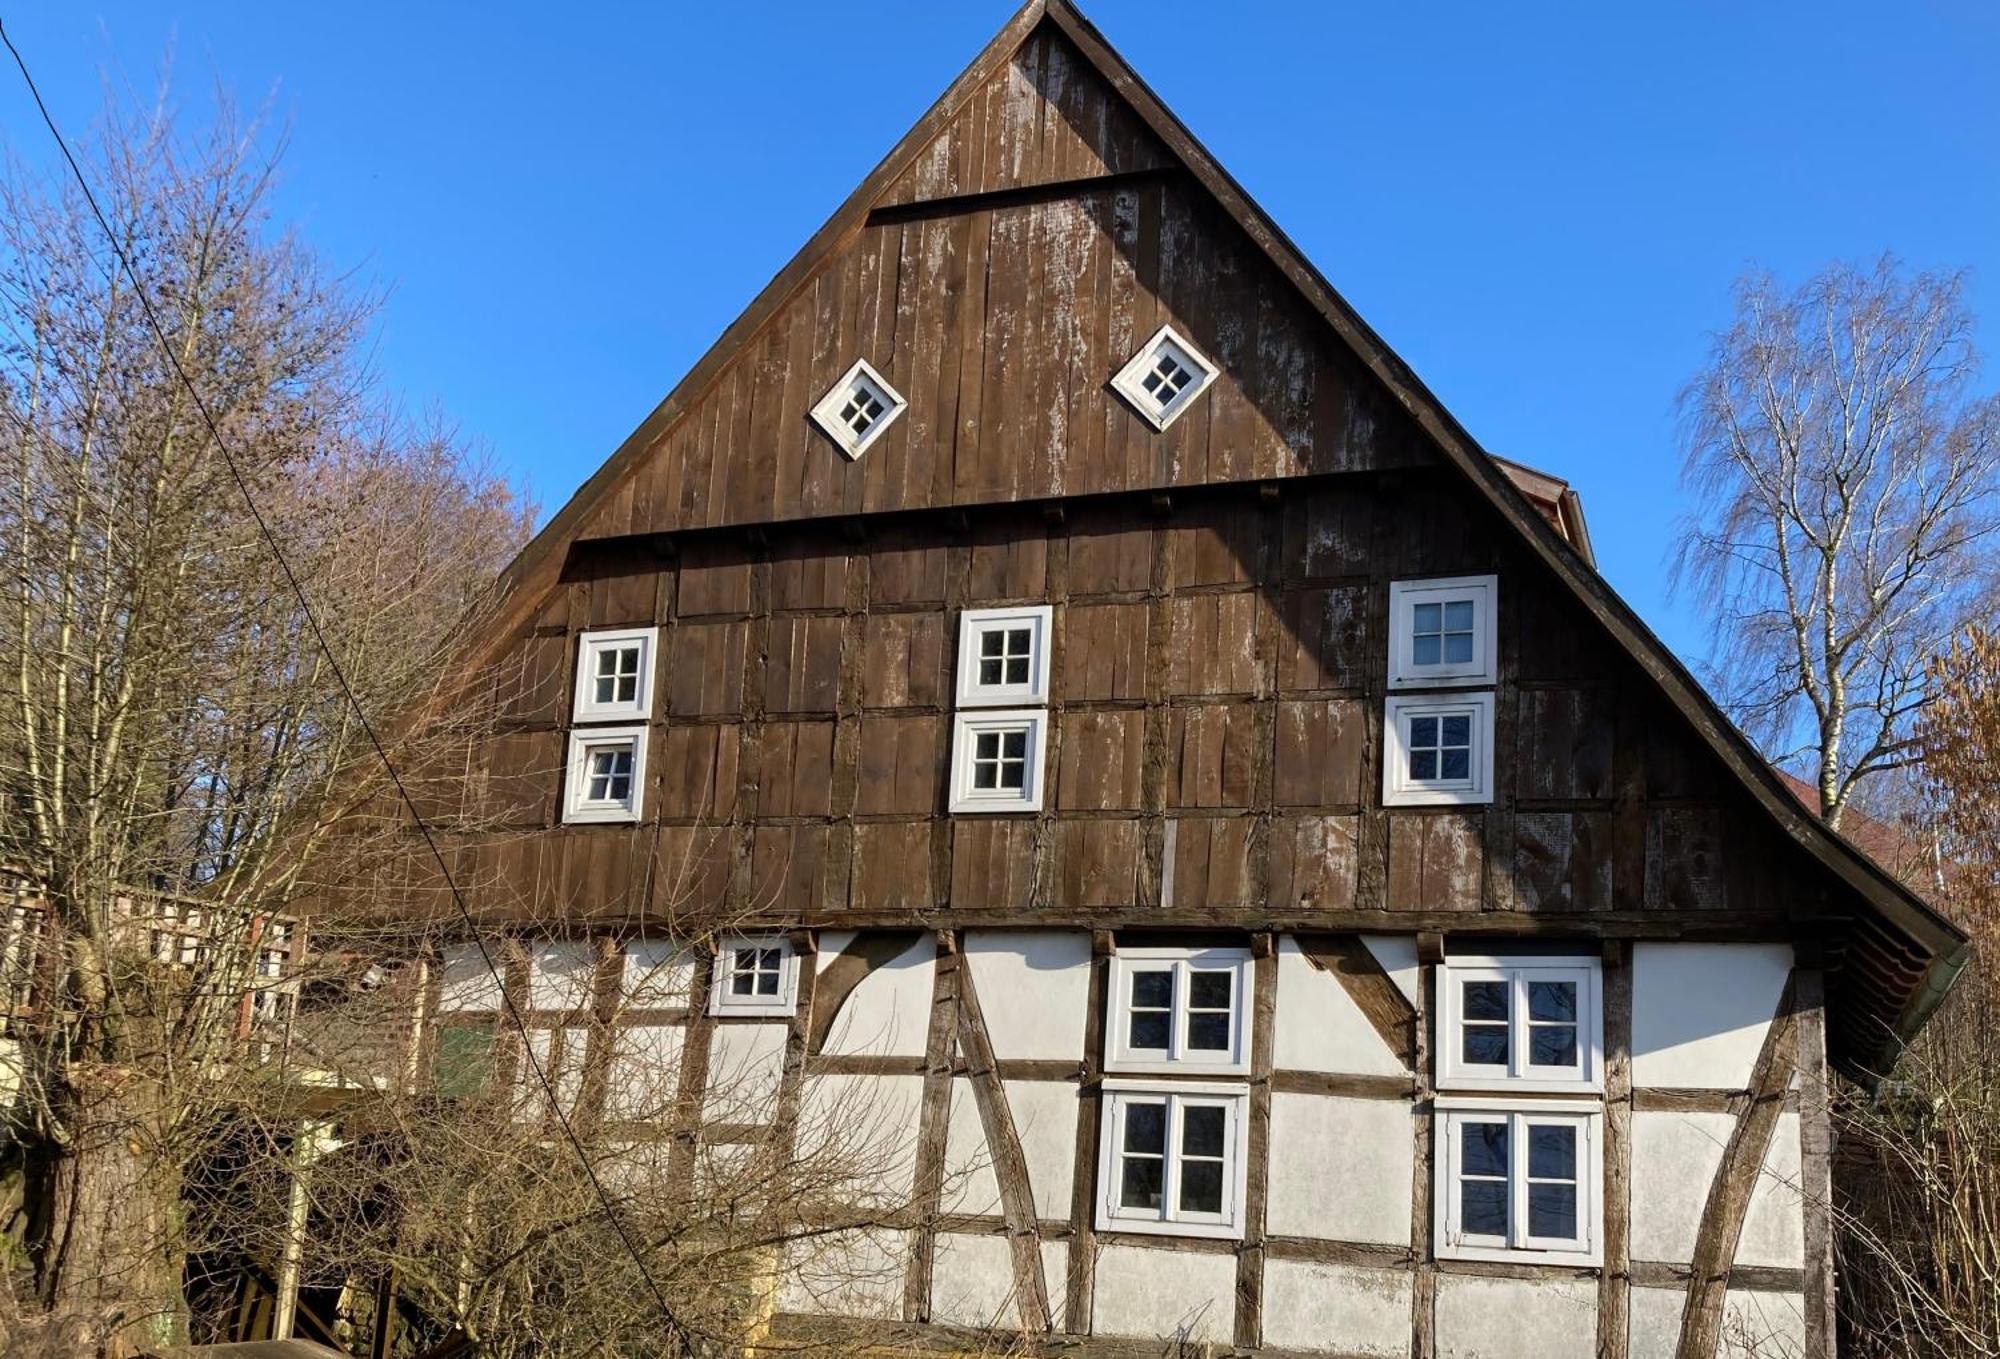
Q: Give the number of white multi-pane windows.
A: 13